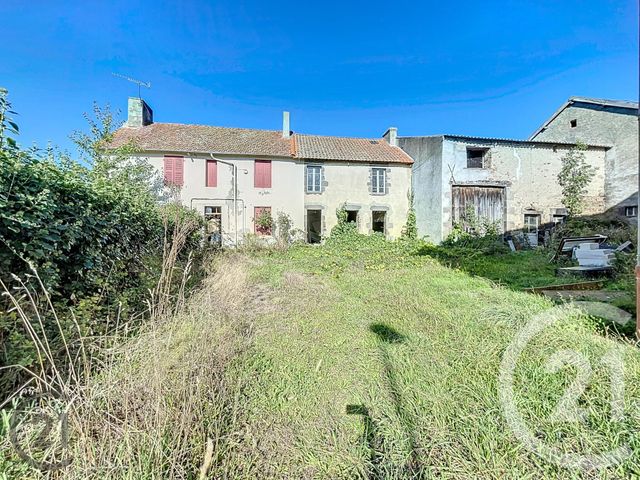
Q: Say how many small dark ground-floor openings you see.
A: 3